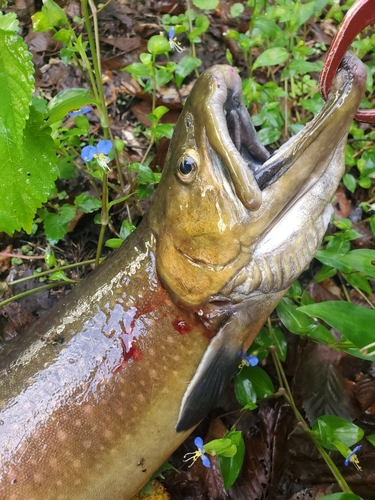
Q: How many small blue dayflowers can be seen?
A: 6